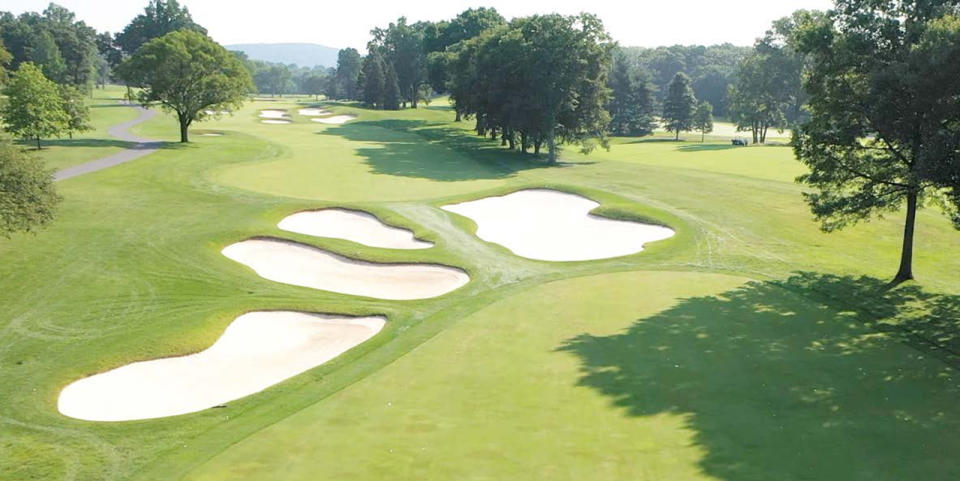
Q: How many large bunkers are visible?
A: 4